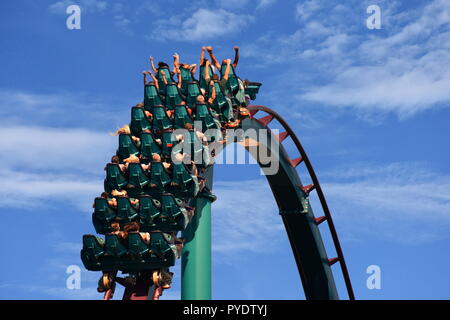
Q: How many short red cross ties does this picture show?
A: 7